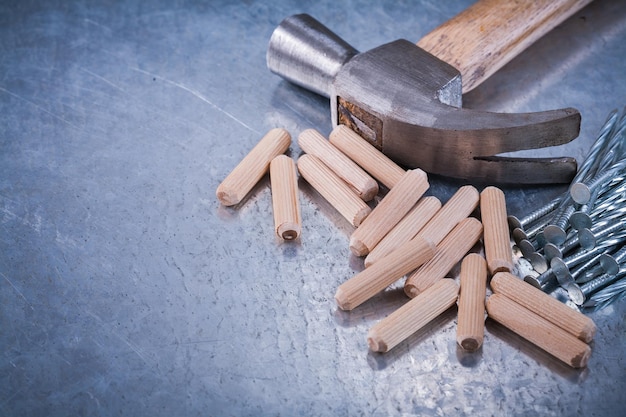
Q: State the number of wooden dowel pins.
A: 15